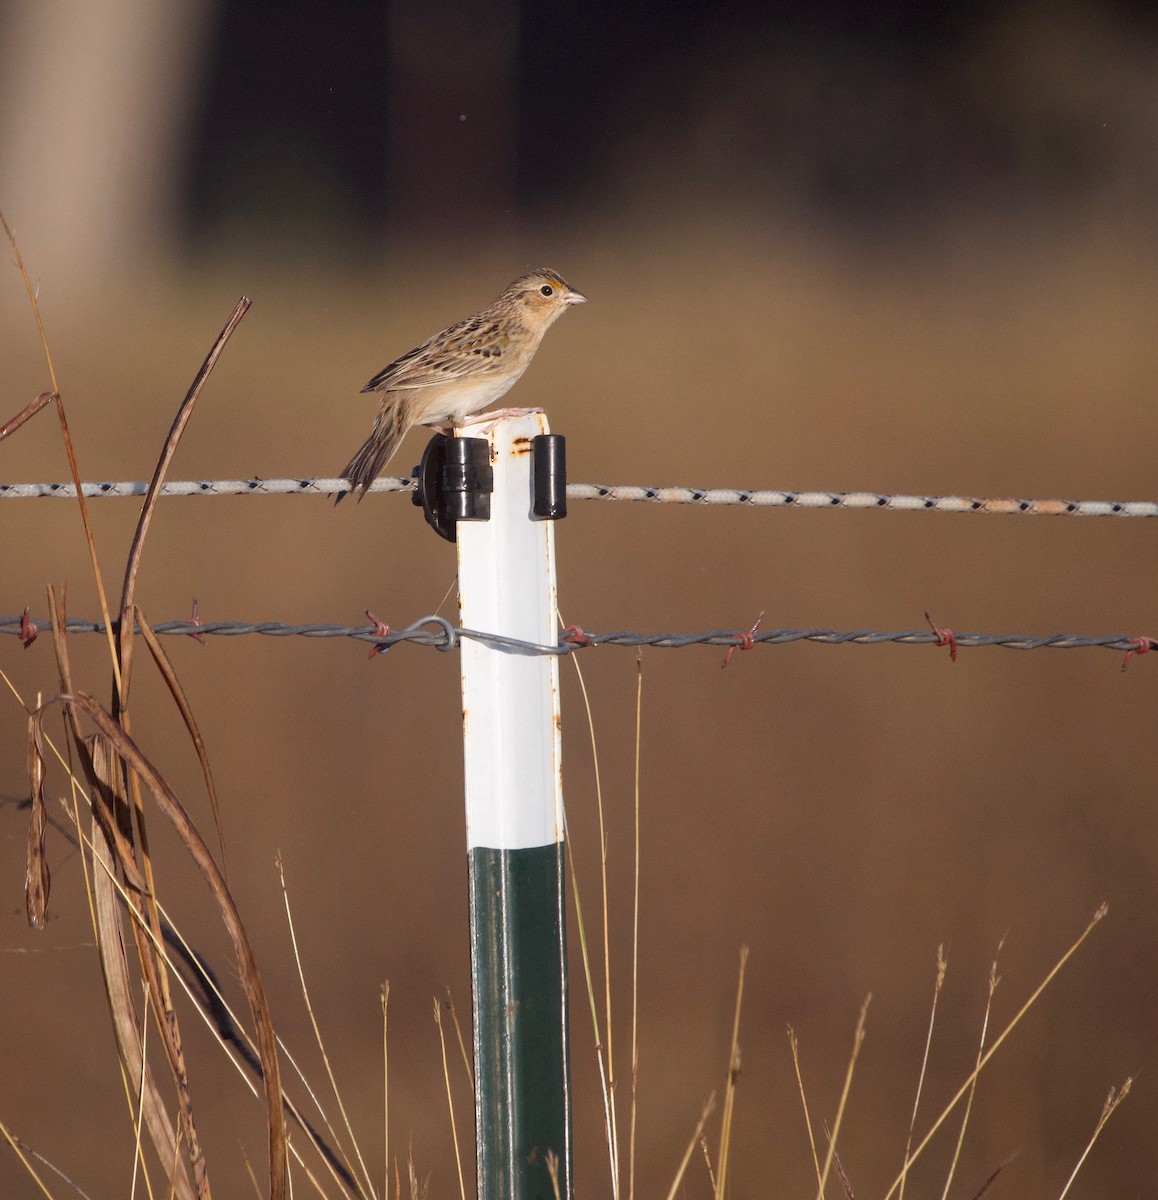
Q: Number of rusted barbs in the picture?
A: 7